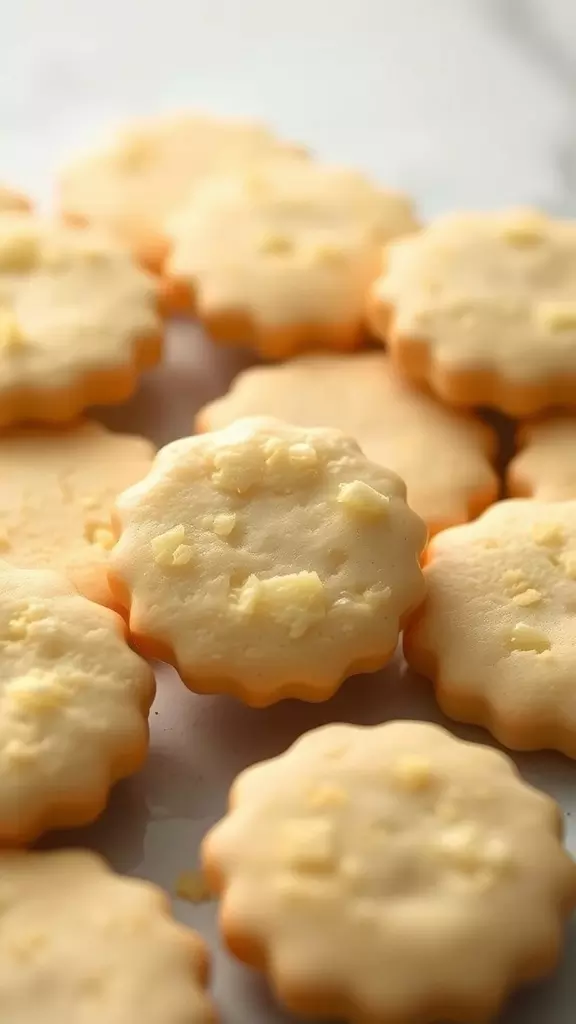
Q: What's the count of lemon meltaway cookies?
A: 13